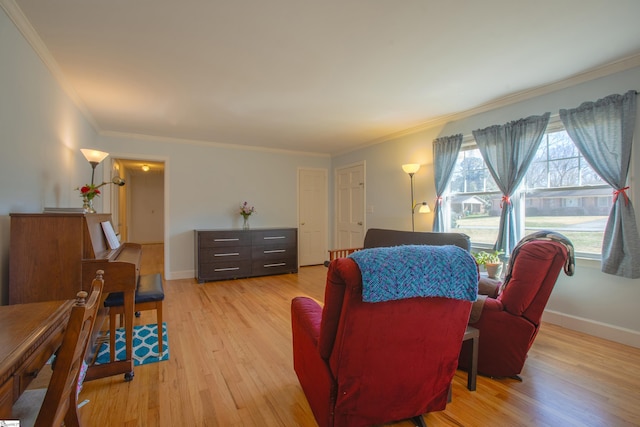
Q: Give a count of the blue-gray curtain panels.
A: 3